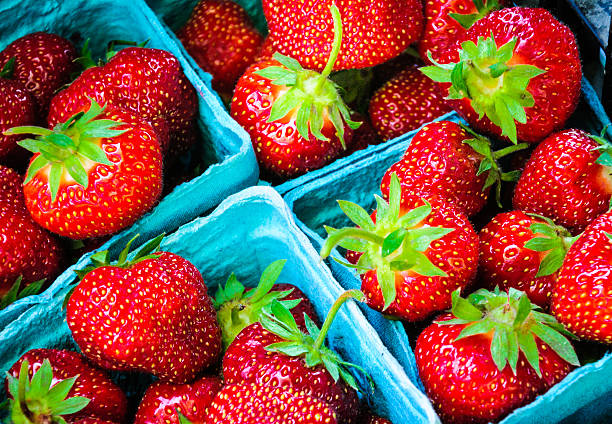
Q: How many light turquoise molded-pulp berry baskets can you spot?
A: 4